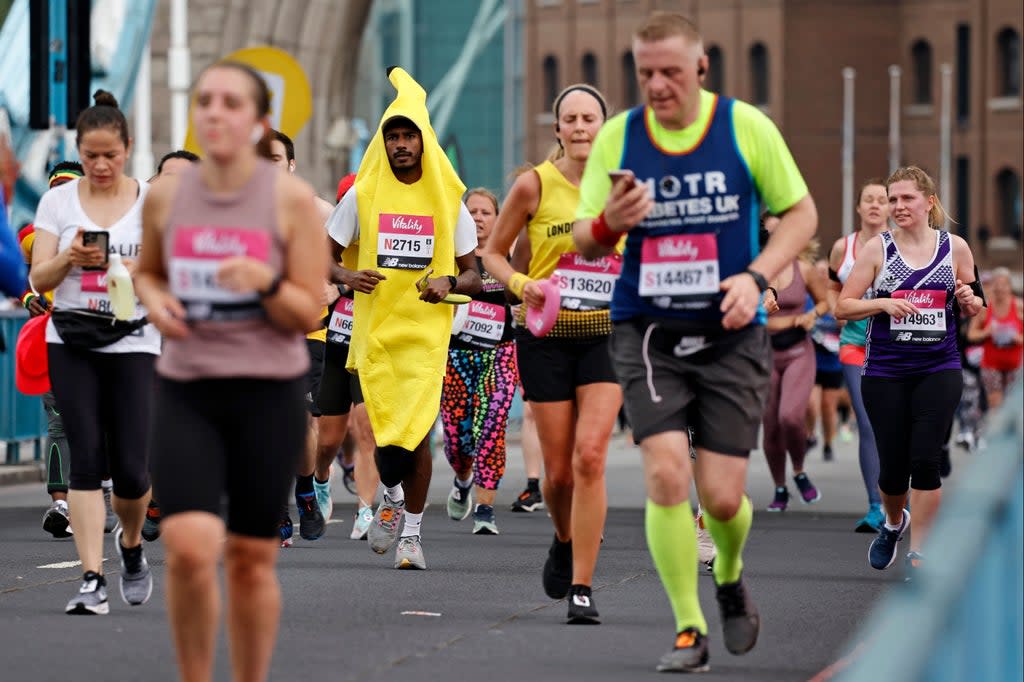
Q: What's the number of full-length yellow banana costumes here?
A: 1